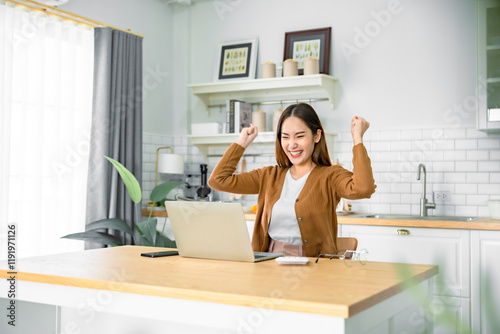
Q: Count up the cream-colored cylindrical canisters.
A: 5